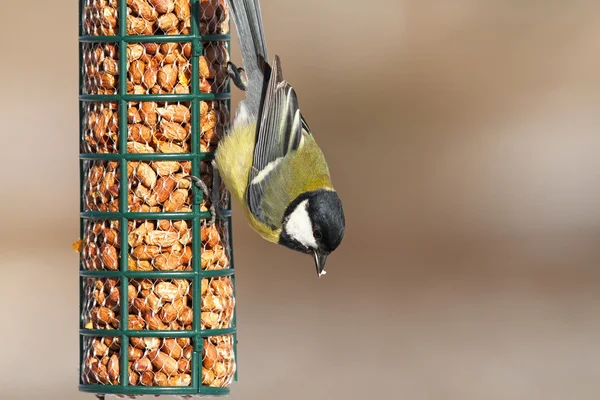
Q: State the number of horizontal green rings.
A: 7